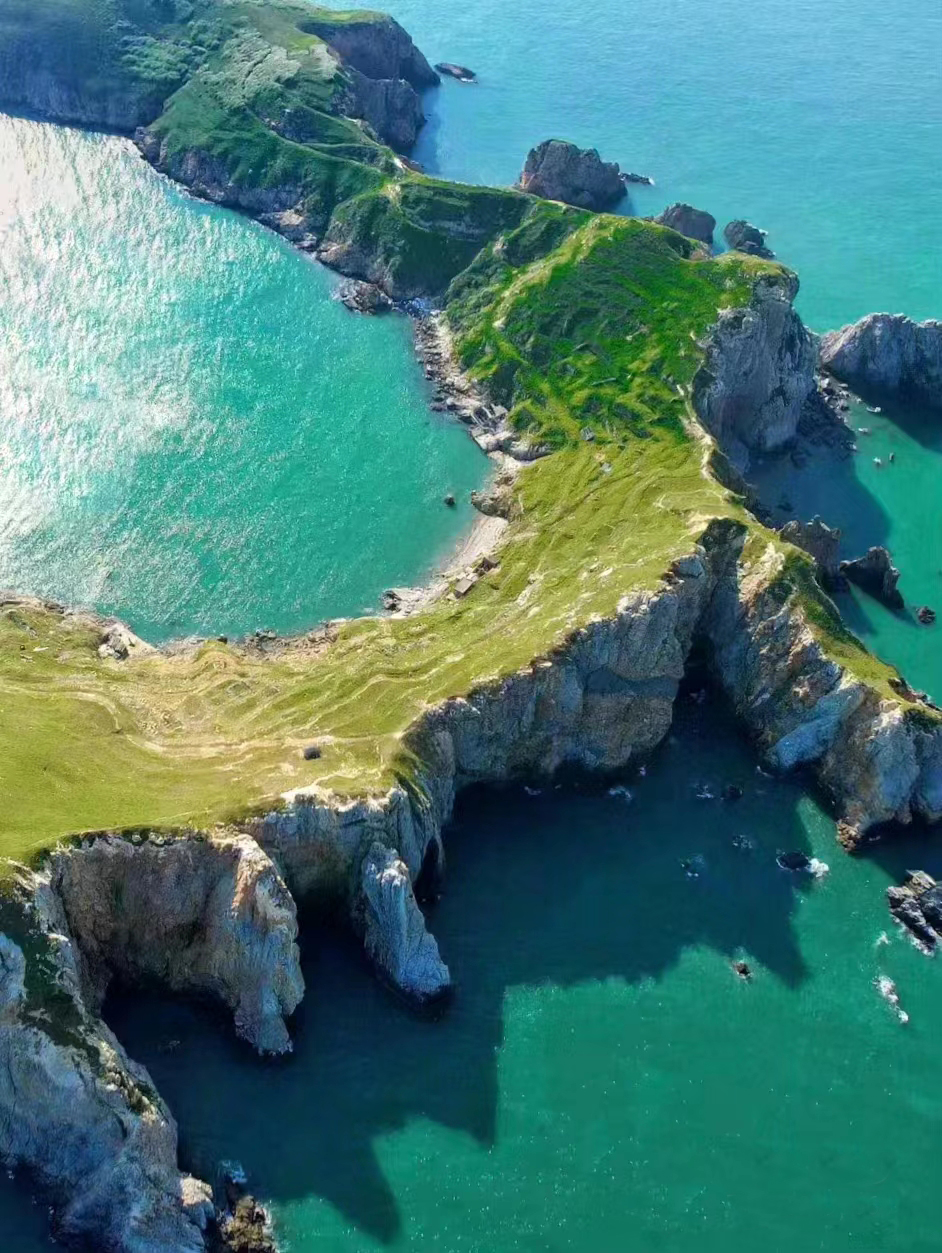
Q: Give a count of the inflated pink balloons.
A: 0